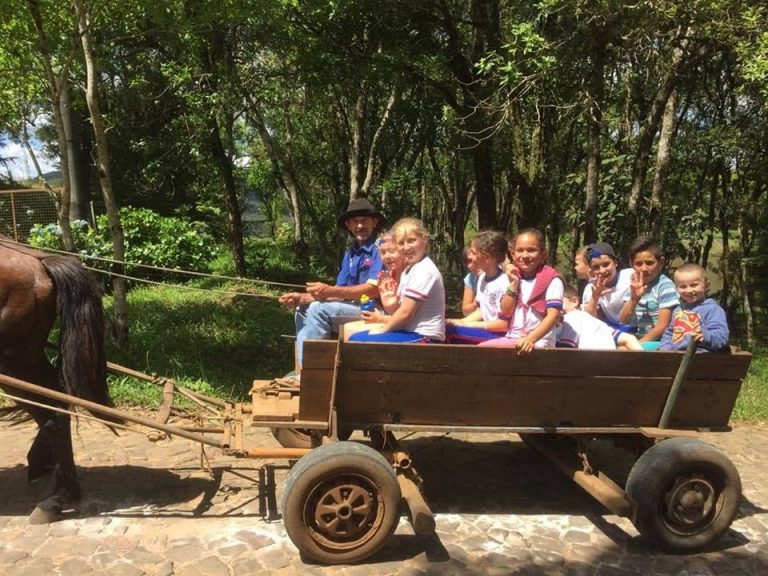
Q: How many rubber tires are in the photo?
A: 3